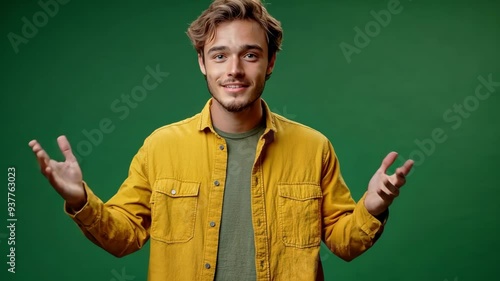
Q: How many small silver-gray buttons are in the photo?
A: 5